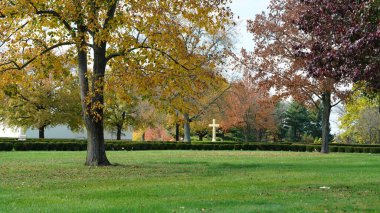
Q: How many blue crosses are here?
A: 0